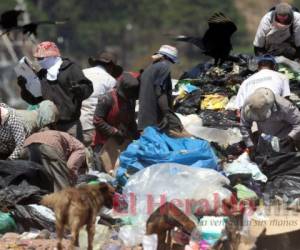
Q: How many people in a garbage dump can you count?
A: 10